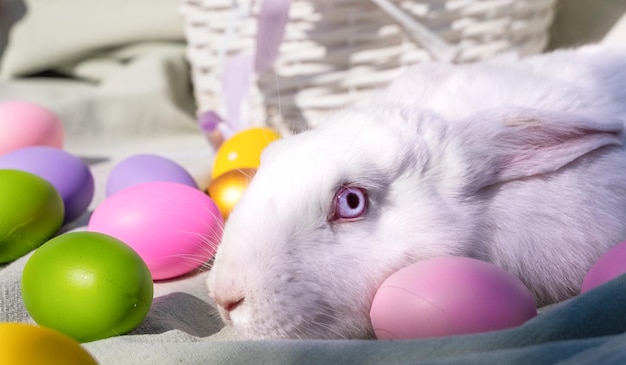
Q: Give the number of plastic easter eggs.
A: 11